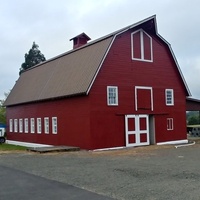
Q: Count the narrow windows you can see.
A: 8